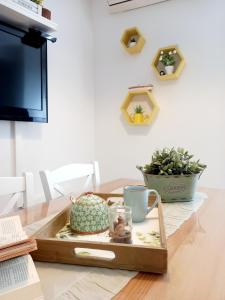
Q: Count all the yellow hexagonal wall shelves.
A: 3